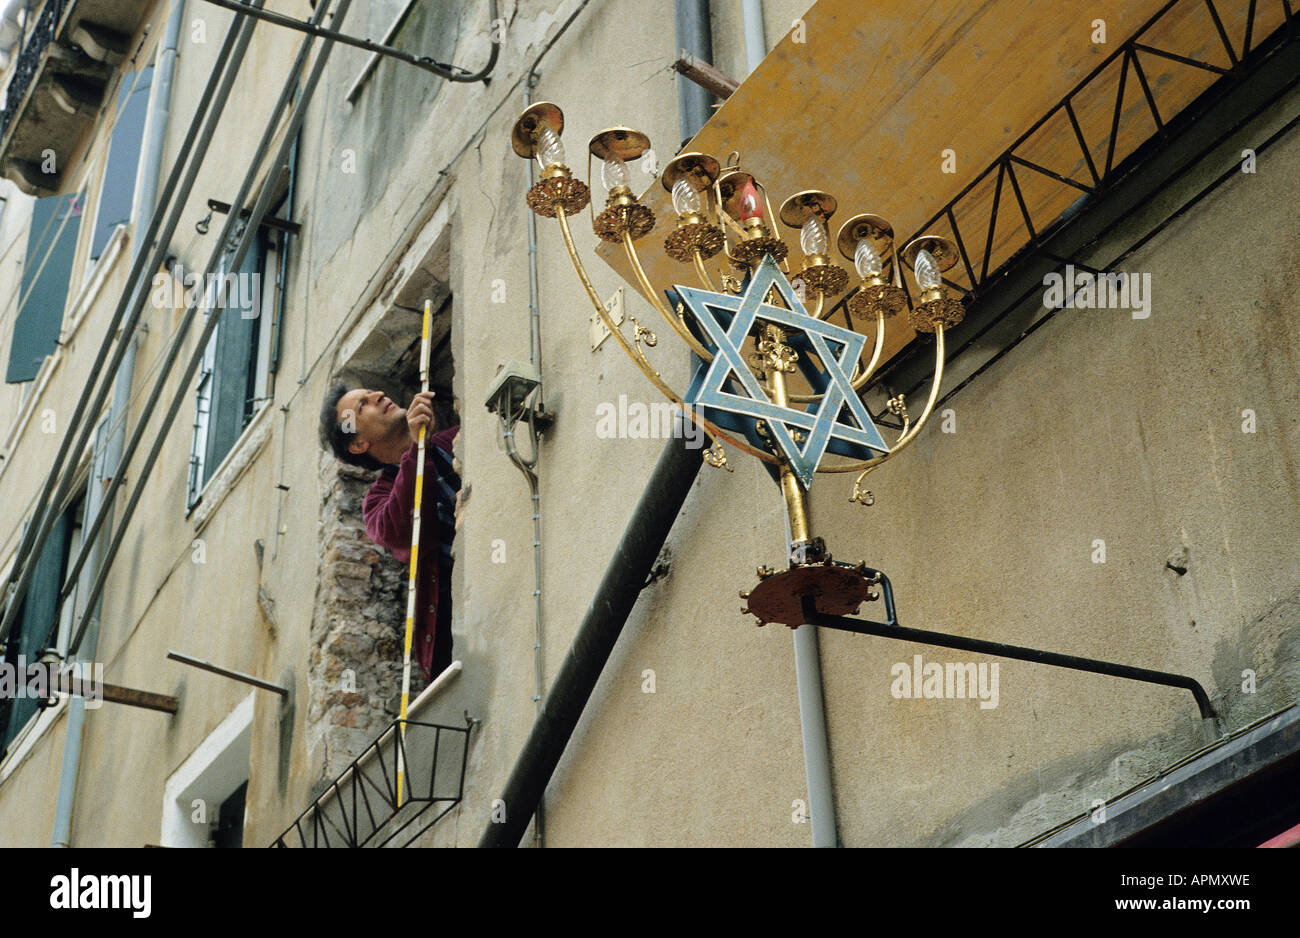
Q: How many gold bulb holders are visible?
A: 7